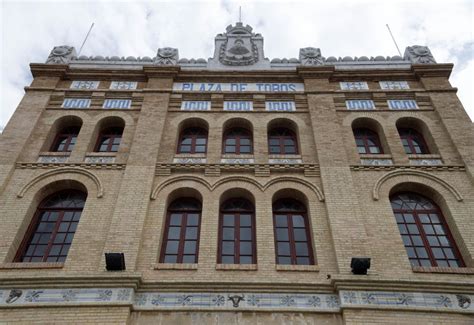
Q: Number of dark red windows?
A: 12